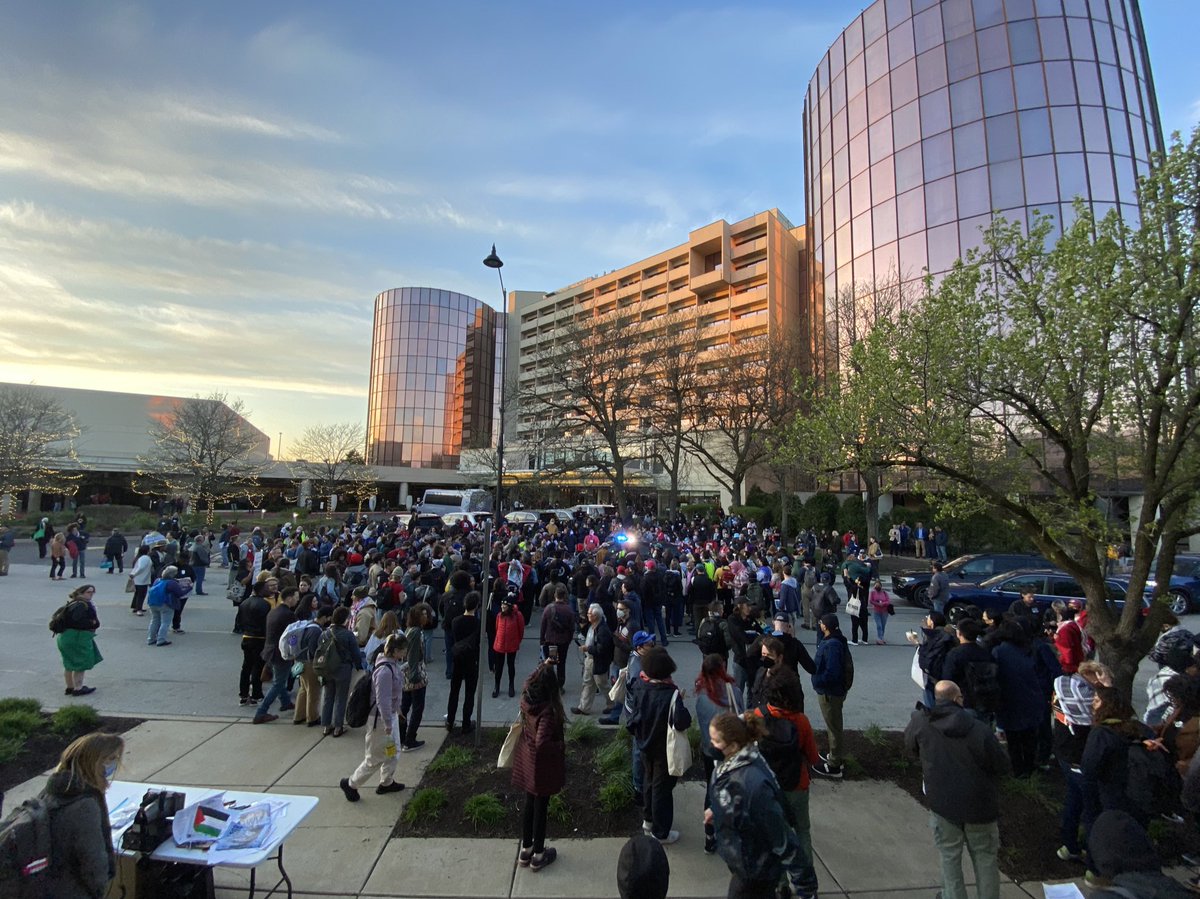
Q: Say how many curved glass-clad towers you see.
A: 2